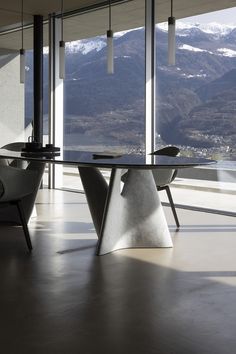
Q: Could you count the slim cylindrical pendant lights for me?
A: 4